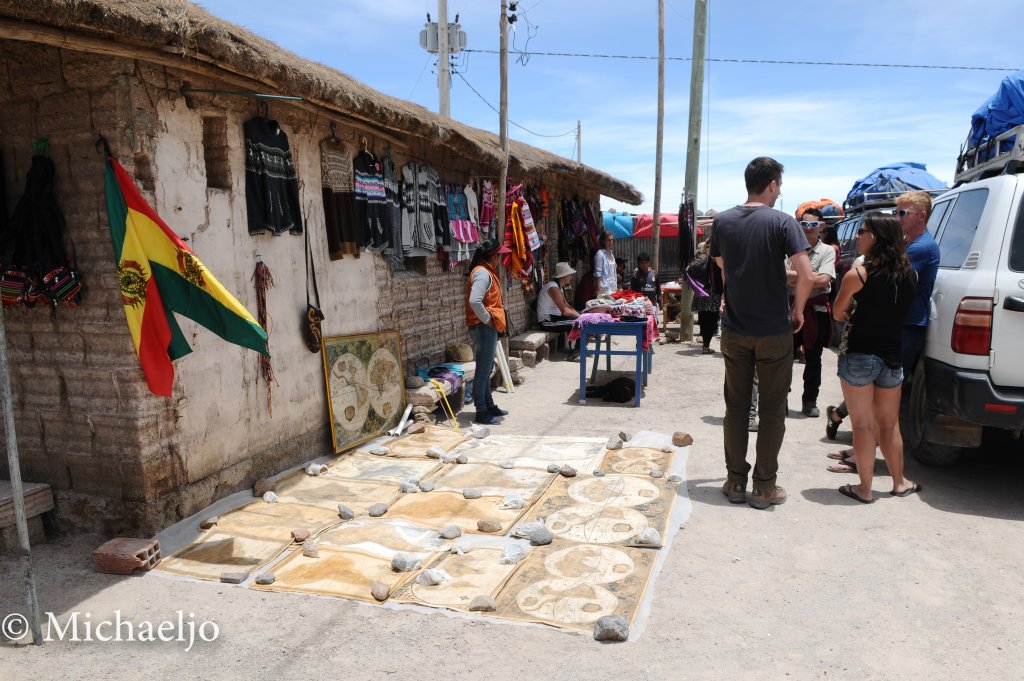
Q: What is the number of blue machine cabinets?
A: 0